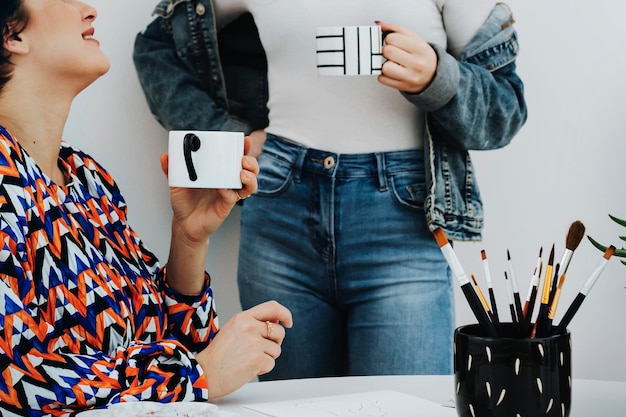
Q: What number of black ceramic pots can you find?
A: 1